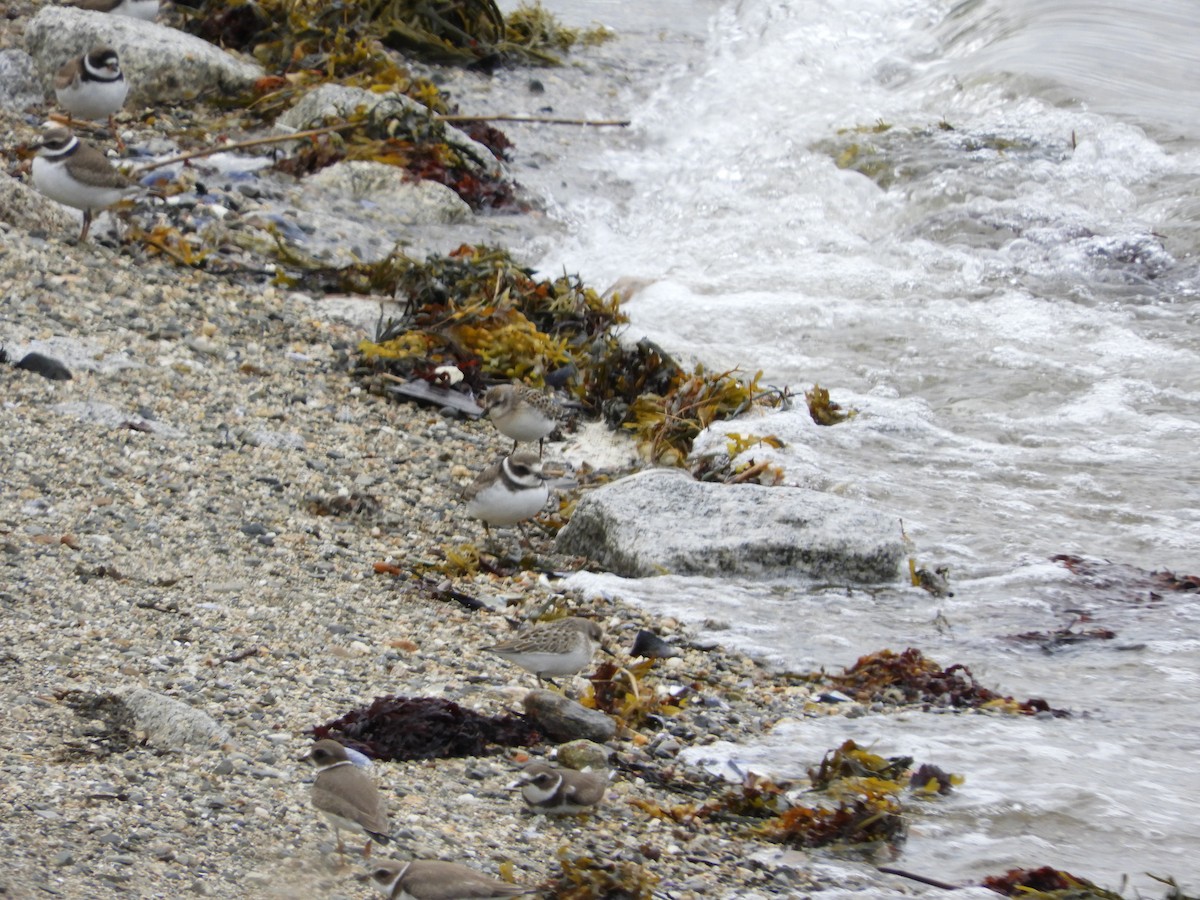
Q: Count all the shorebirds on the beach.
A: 9